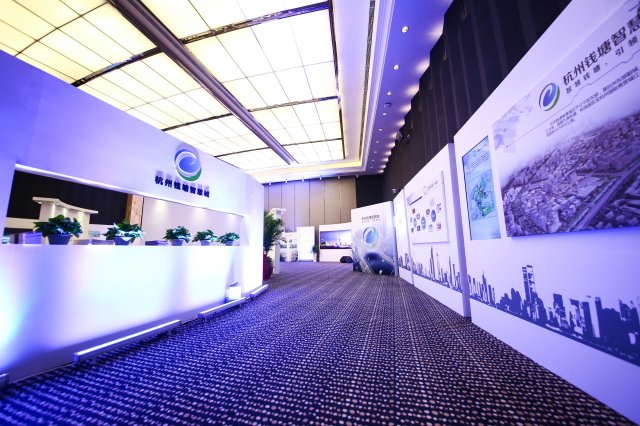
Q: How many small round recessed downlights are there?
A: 9